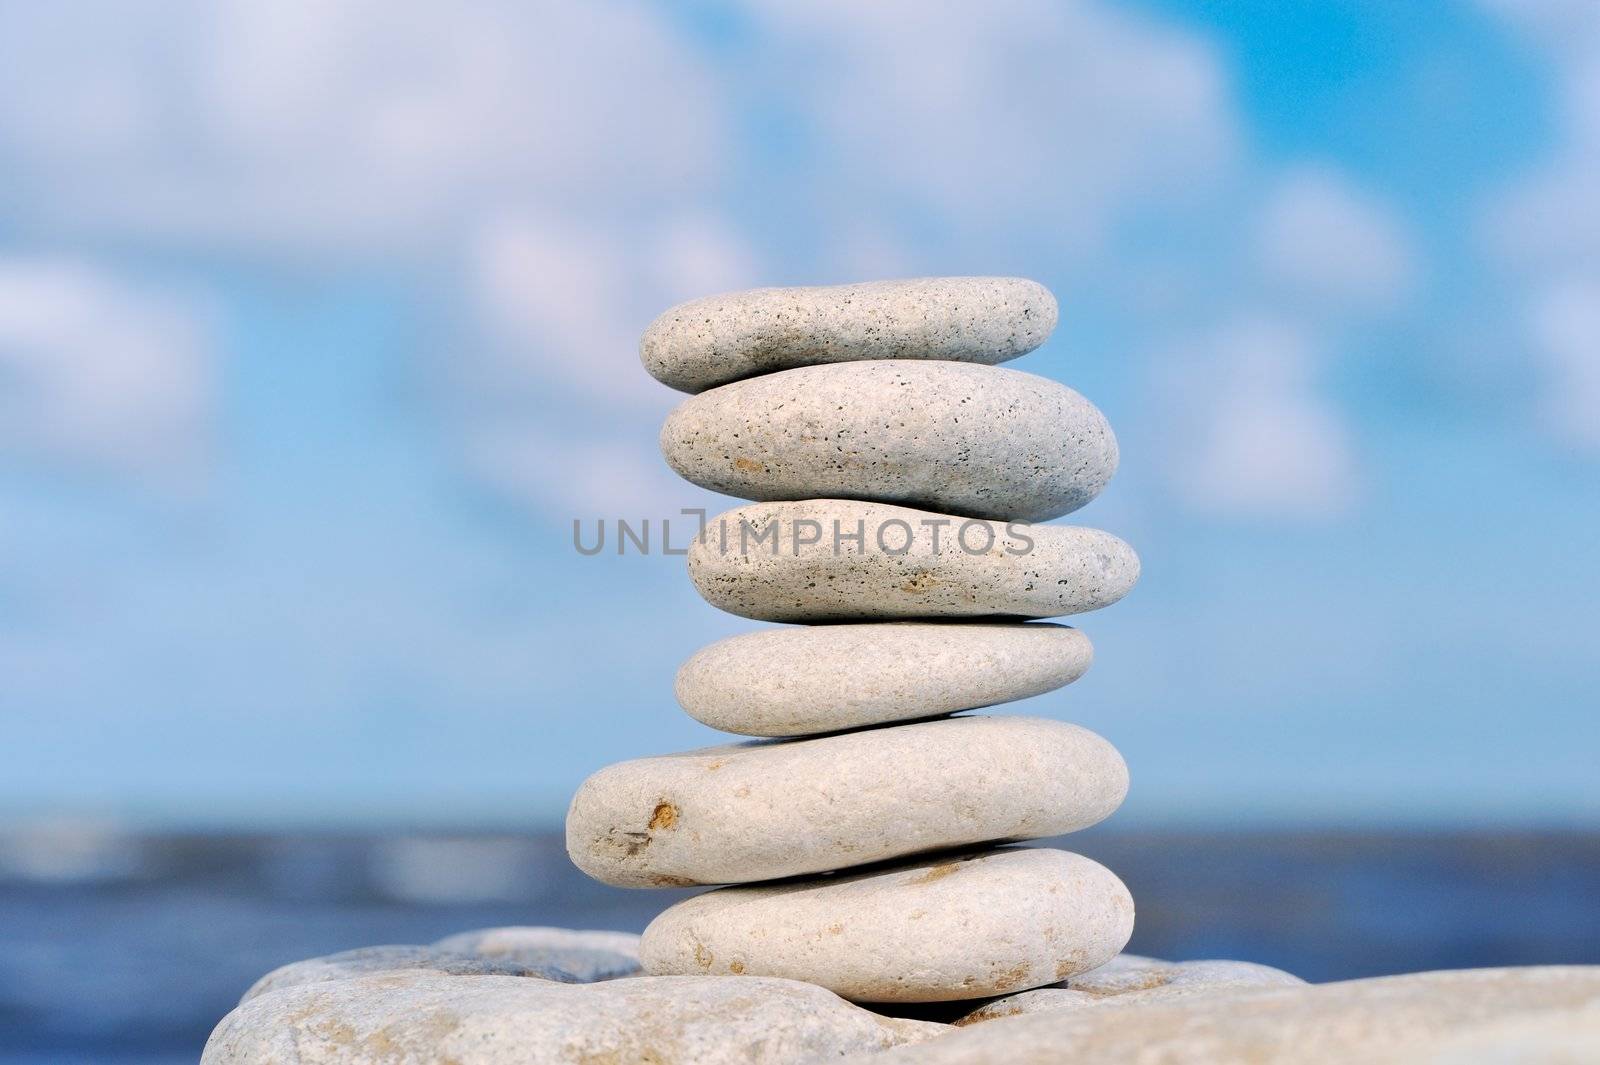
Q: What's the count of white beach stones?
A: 6